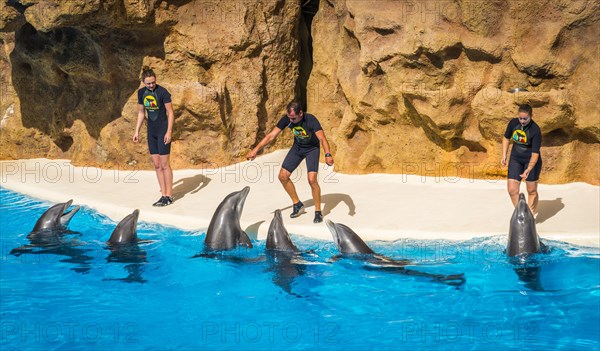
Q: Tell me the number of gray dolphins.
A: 6